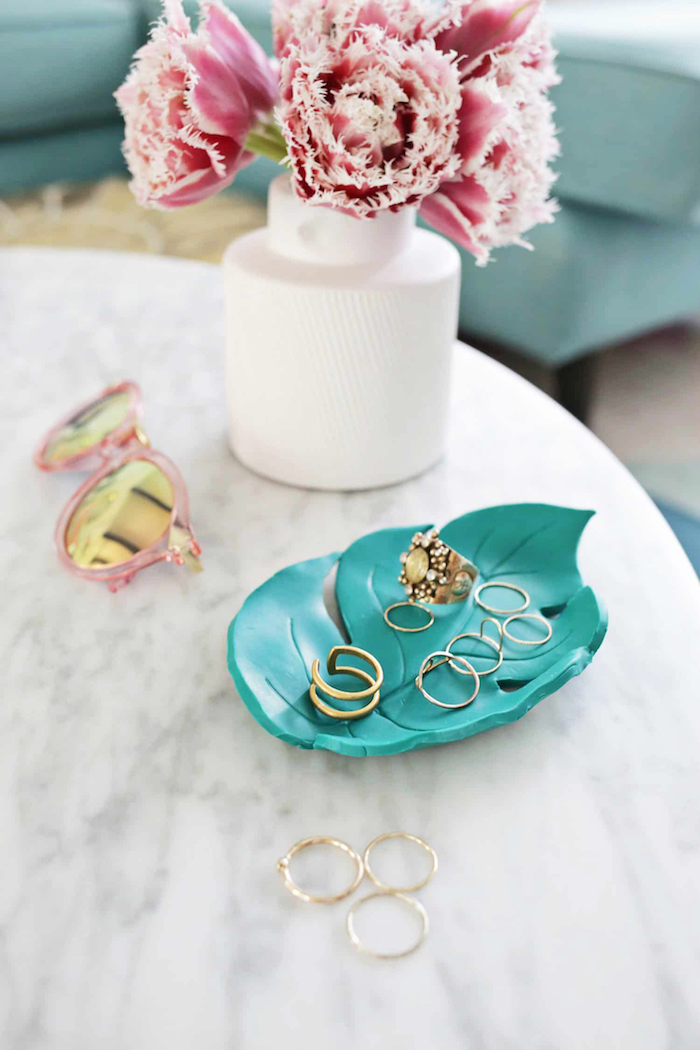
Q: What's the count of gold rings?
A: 10